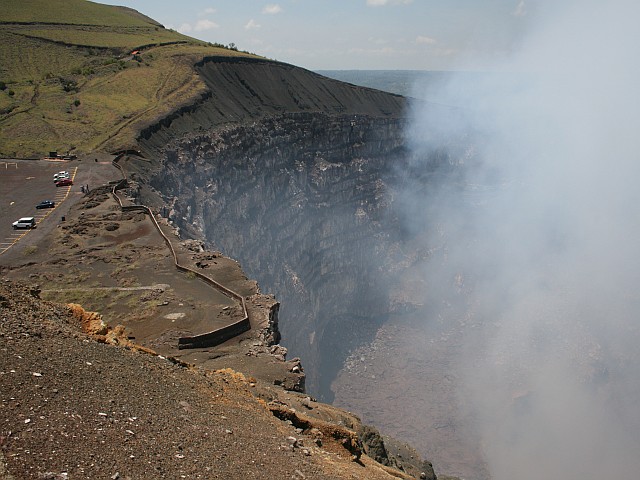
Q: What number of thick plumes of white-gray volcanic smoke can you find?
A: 1